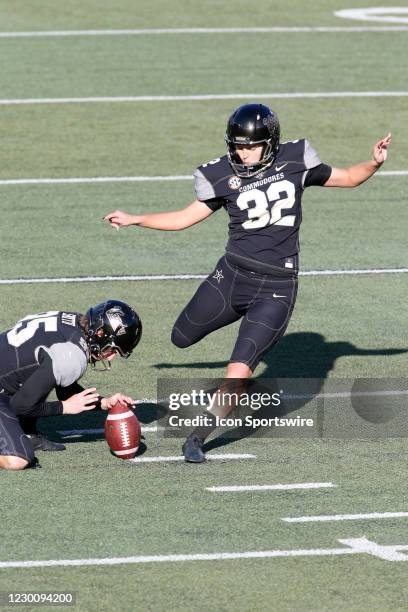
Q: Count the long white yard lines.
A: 6